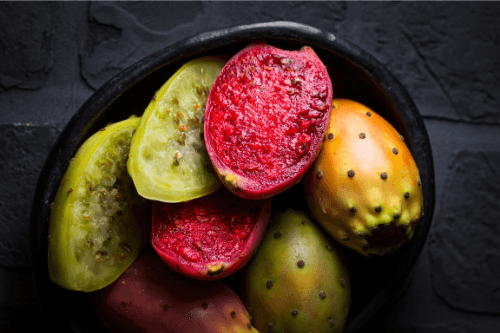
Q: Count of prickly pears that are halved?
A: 4